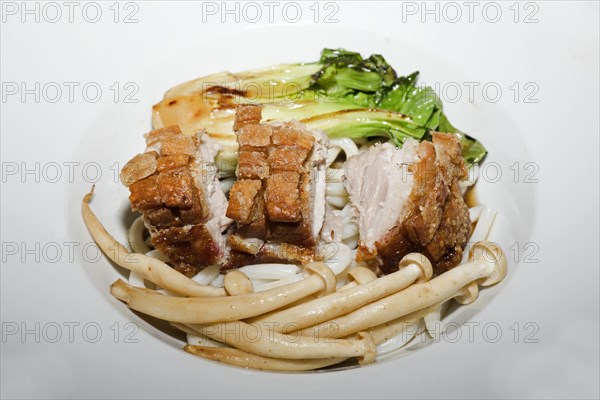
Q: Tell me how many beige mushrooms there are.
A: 7